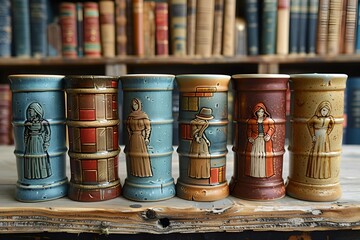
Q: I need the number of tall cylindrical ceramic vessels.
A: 6